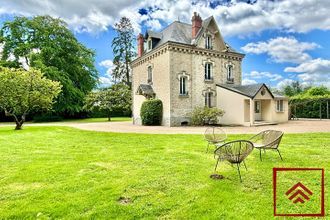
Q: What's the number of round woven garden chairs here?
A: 3